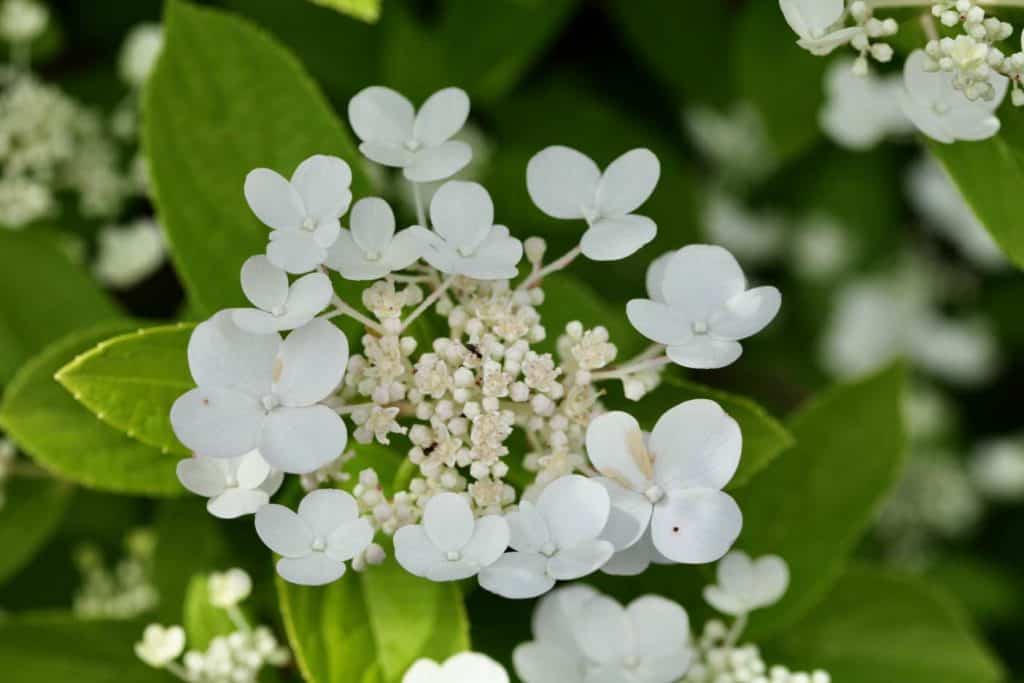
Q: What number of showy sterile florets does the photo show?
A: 13